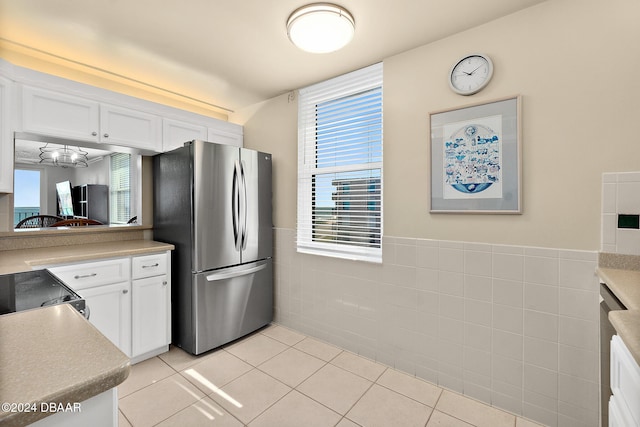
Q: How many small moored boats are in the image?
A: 0